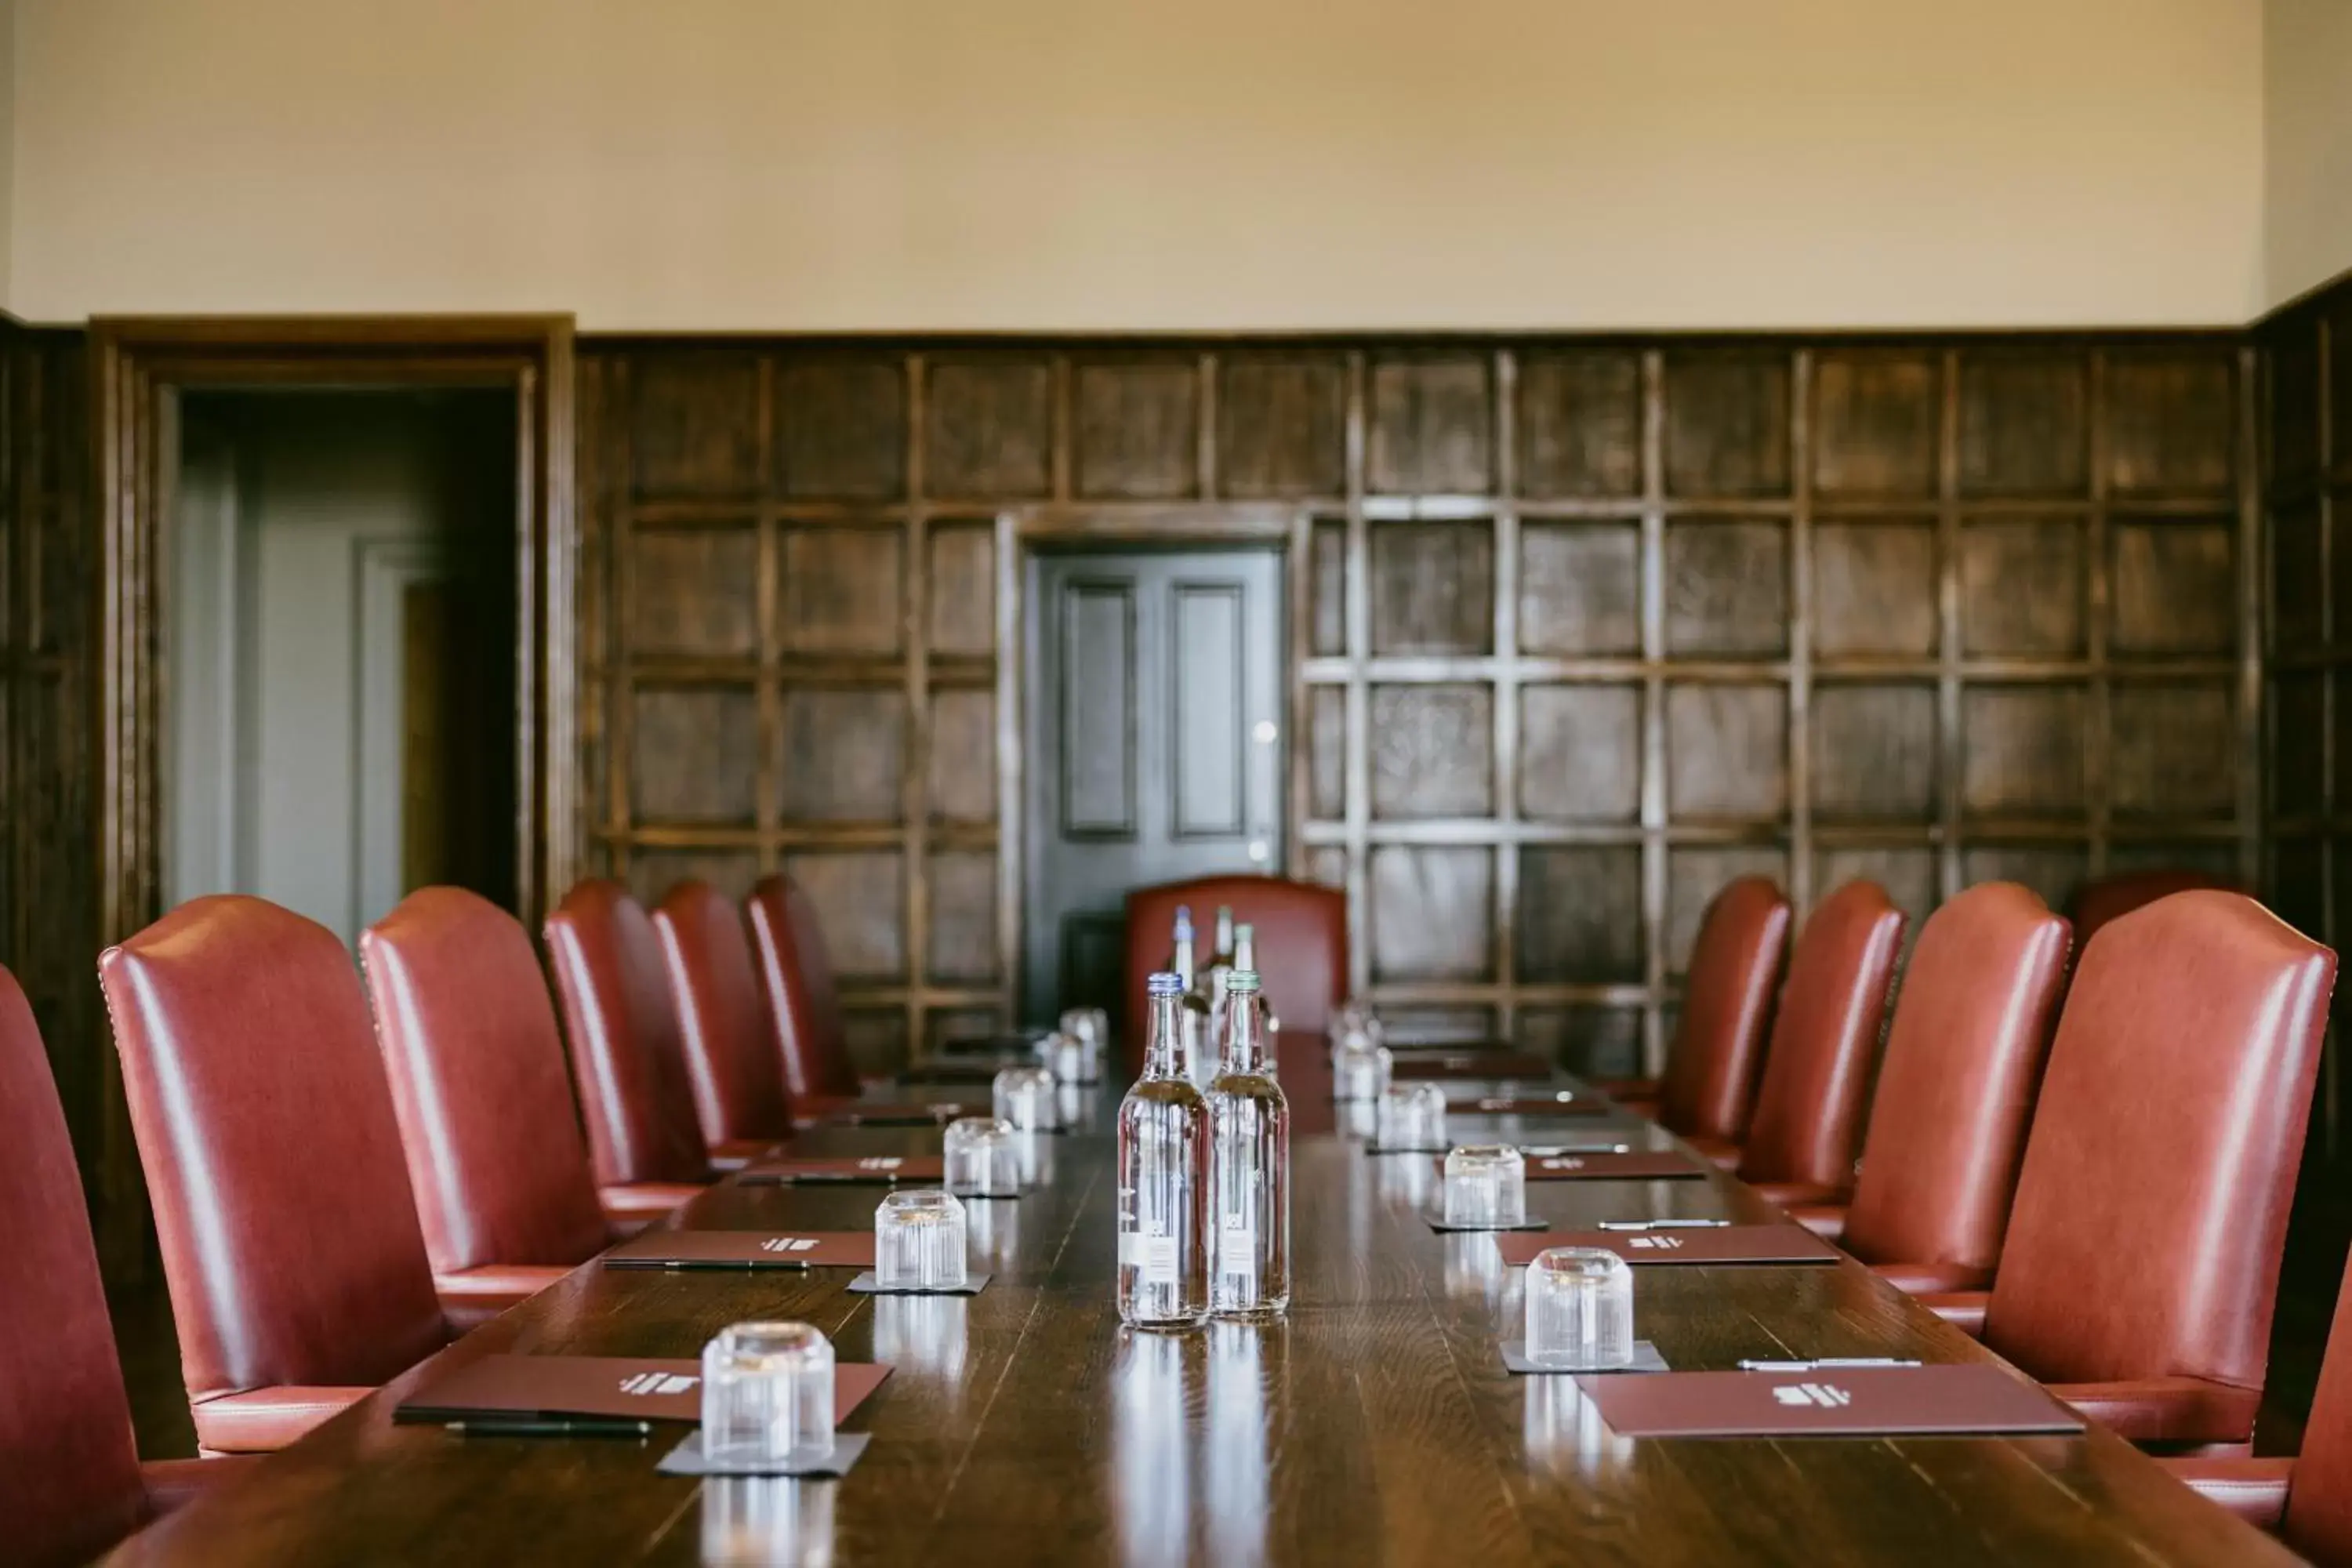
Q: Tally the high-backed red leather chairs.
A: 13